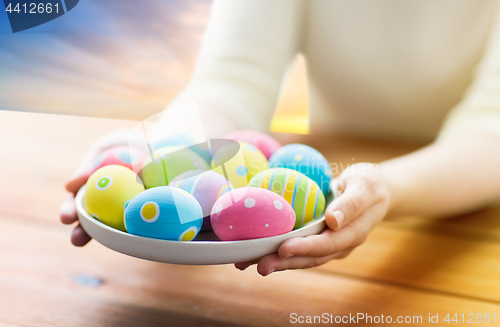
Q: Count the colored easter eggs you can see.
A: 11